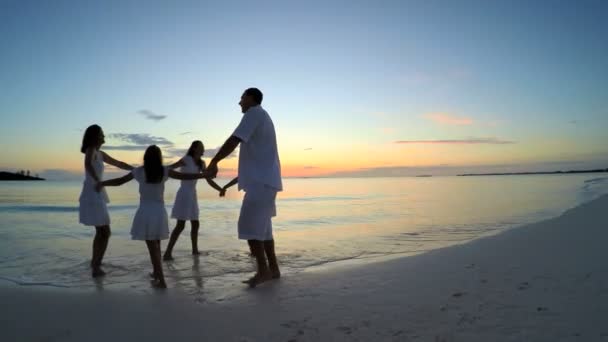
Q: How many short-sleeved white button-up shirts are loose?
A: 1